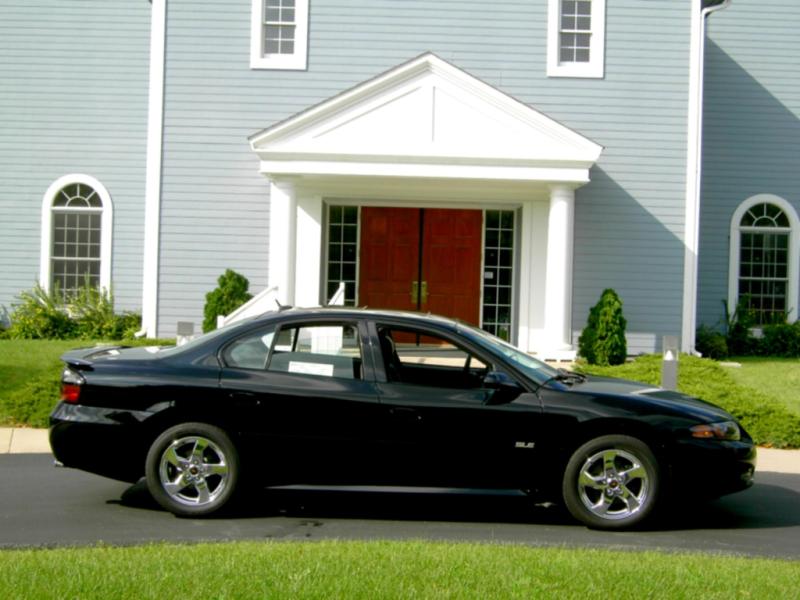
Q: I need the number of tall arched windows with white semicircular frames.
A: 2